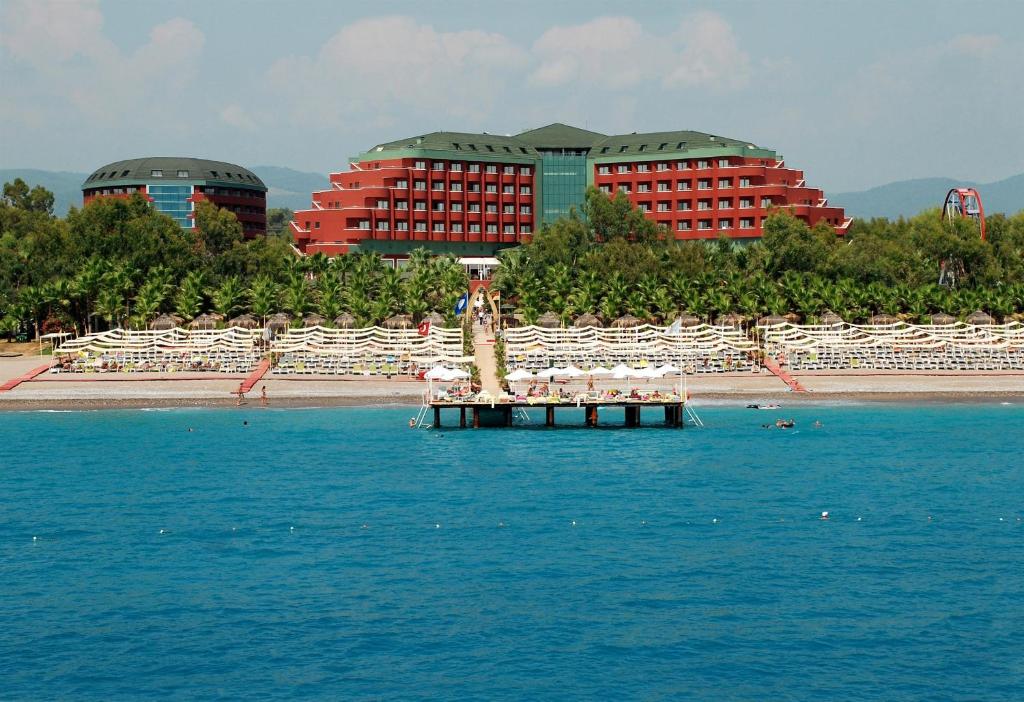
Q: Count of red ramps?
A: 3